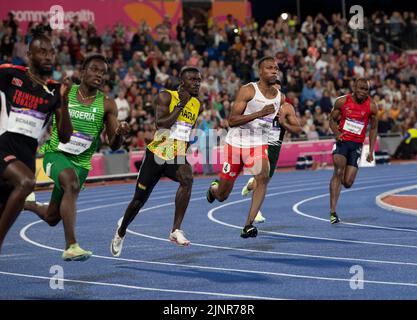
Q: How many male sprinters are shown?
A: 6